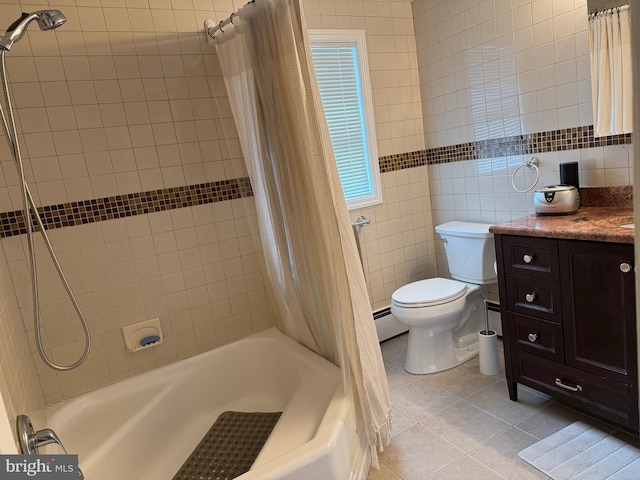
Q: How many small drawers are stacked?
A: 3